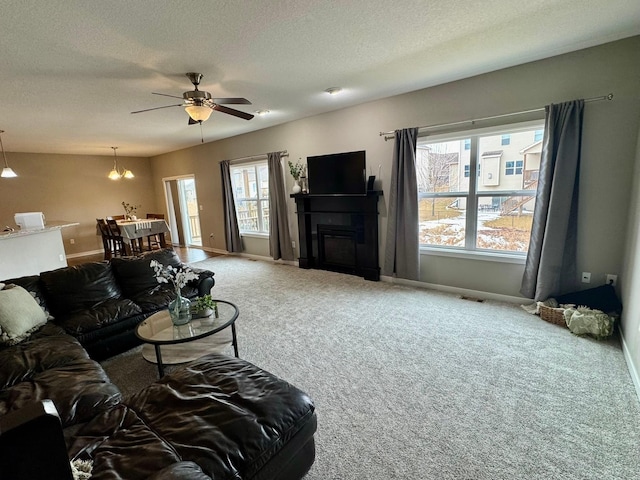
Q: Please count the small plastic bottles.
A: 0